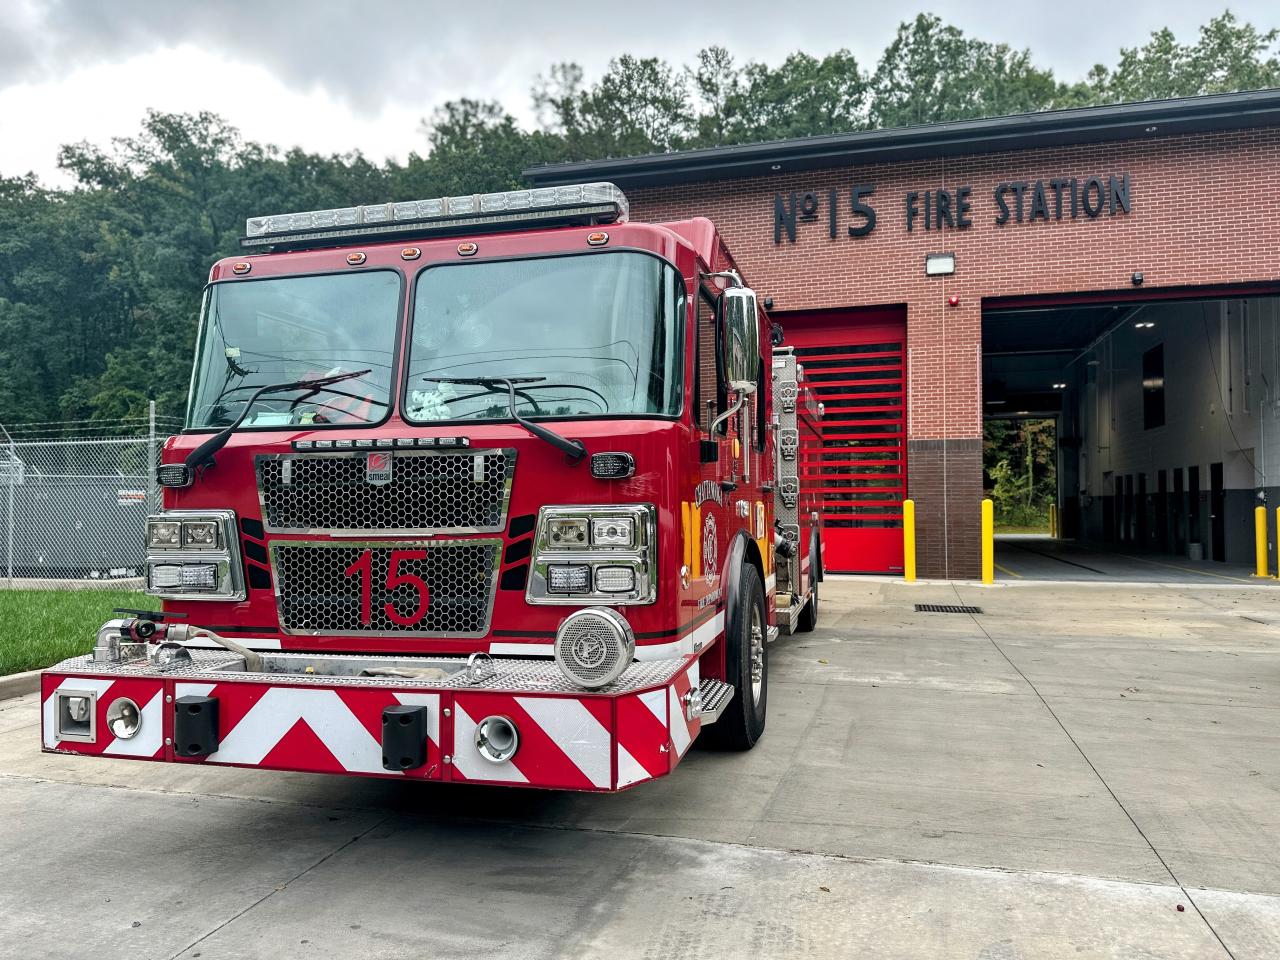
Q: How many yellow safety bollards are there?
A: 5